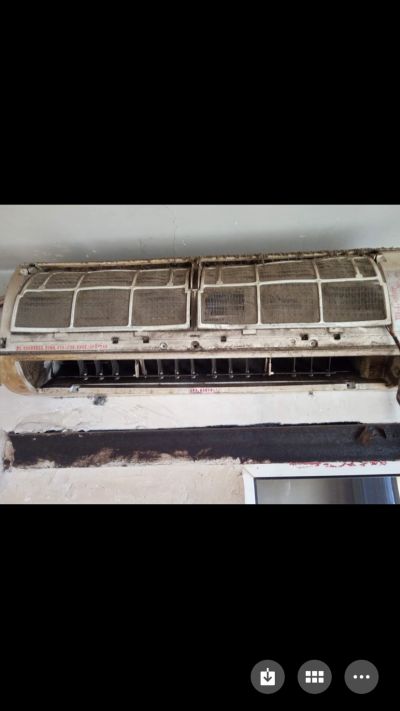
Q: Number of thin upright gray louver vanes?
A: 12